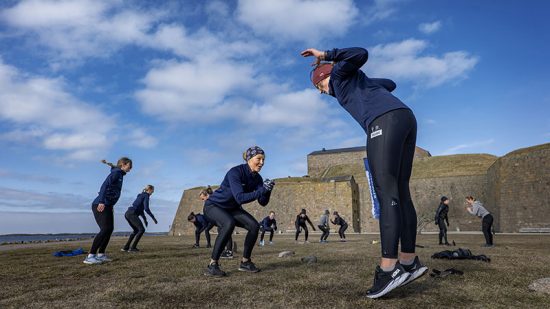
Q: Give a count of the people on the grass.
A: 12